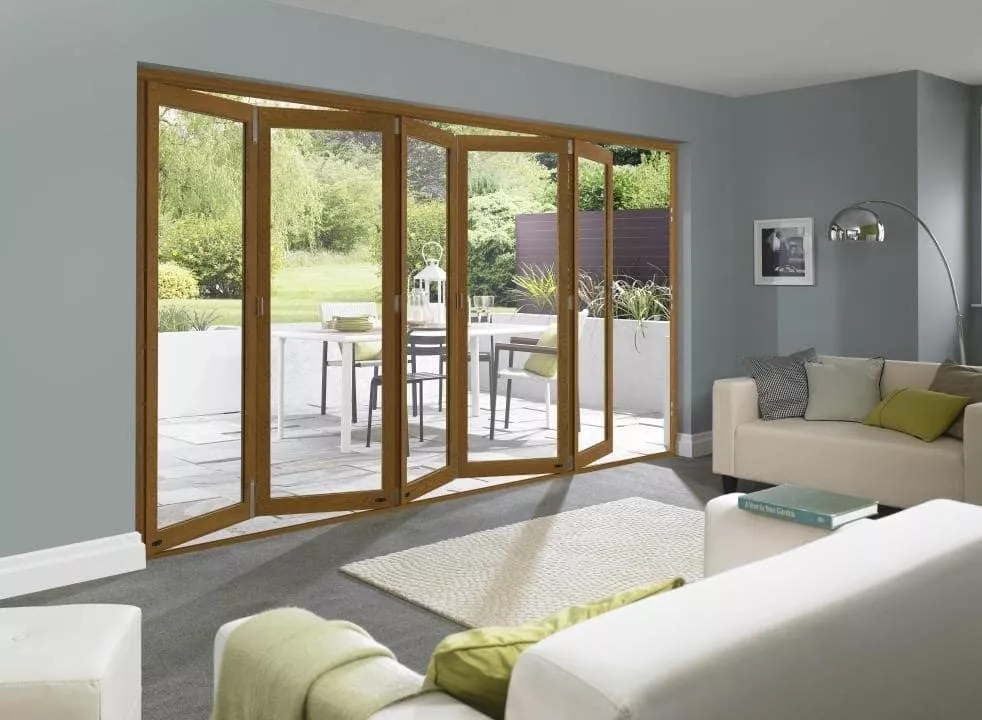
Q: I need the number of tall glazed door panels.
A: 5